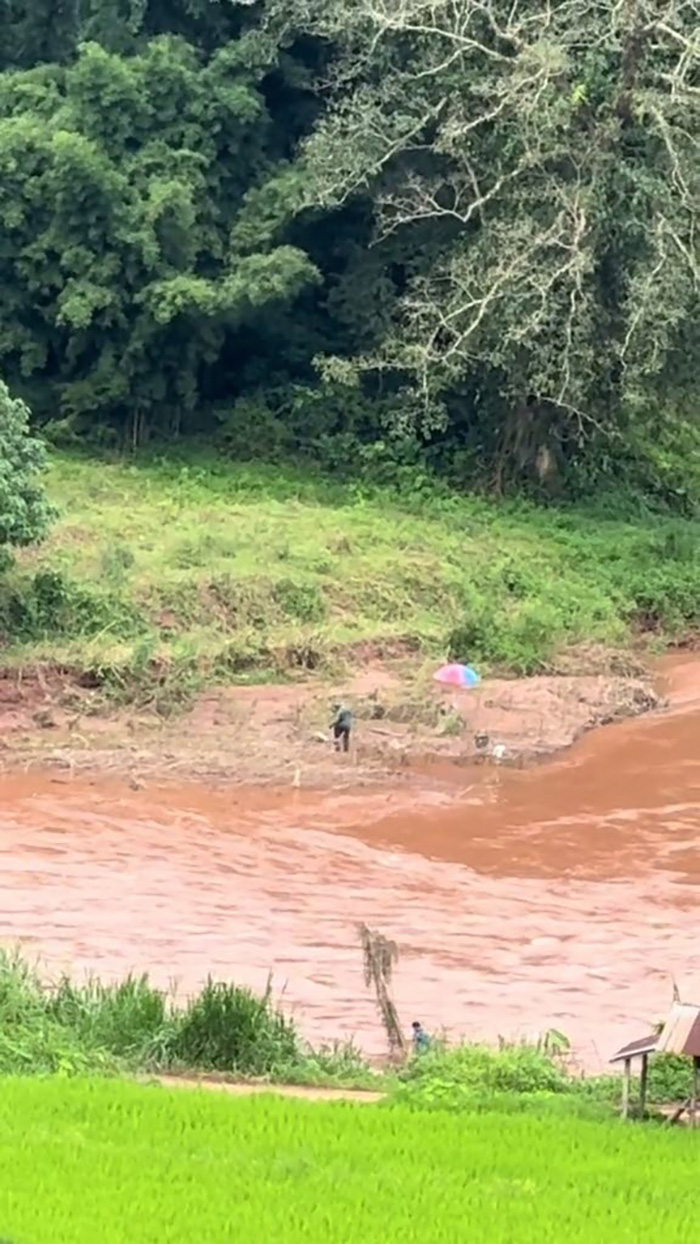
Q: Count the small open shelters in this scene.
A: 1